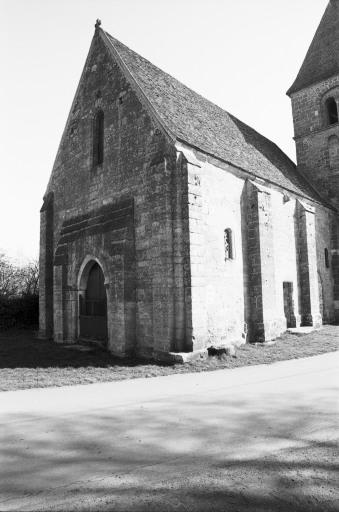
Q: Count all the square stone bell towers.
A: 1